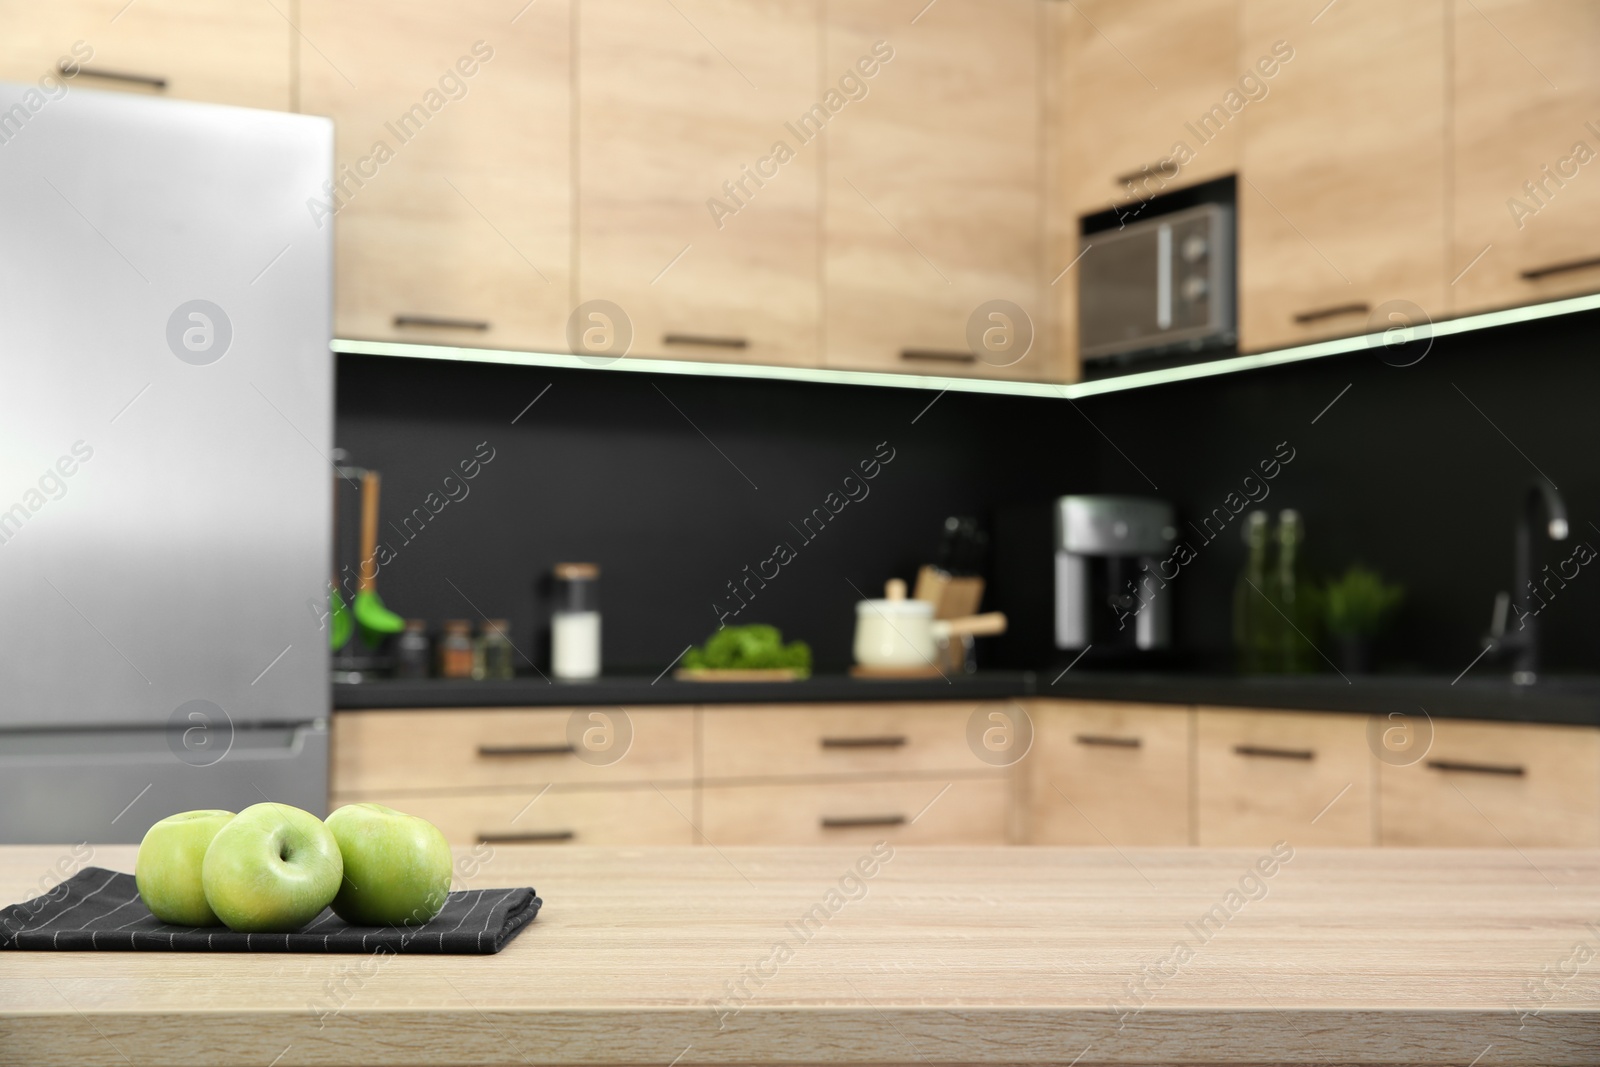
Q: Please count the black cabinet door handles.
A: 14